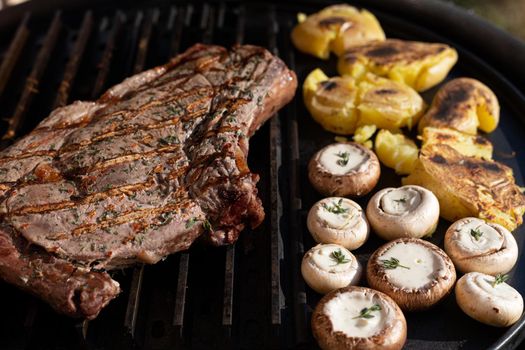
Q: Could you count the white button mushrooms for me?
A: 5